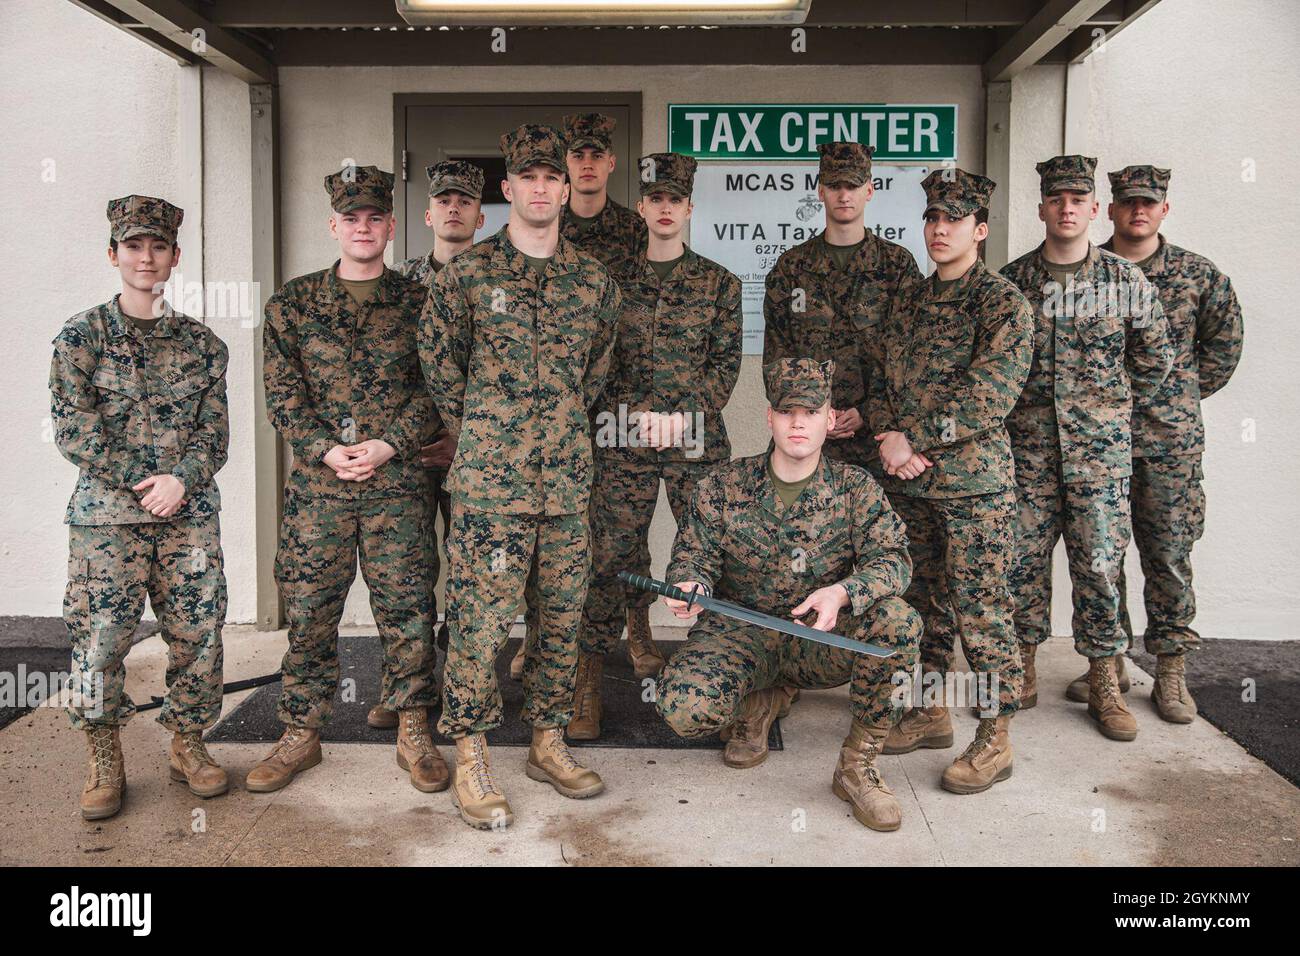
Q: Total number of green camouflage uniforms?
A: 11